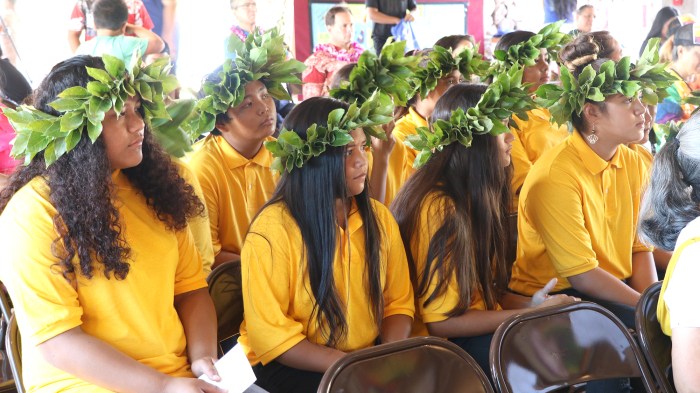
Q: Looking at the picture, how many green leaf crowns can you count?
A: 8